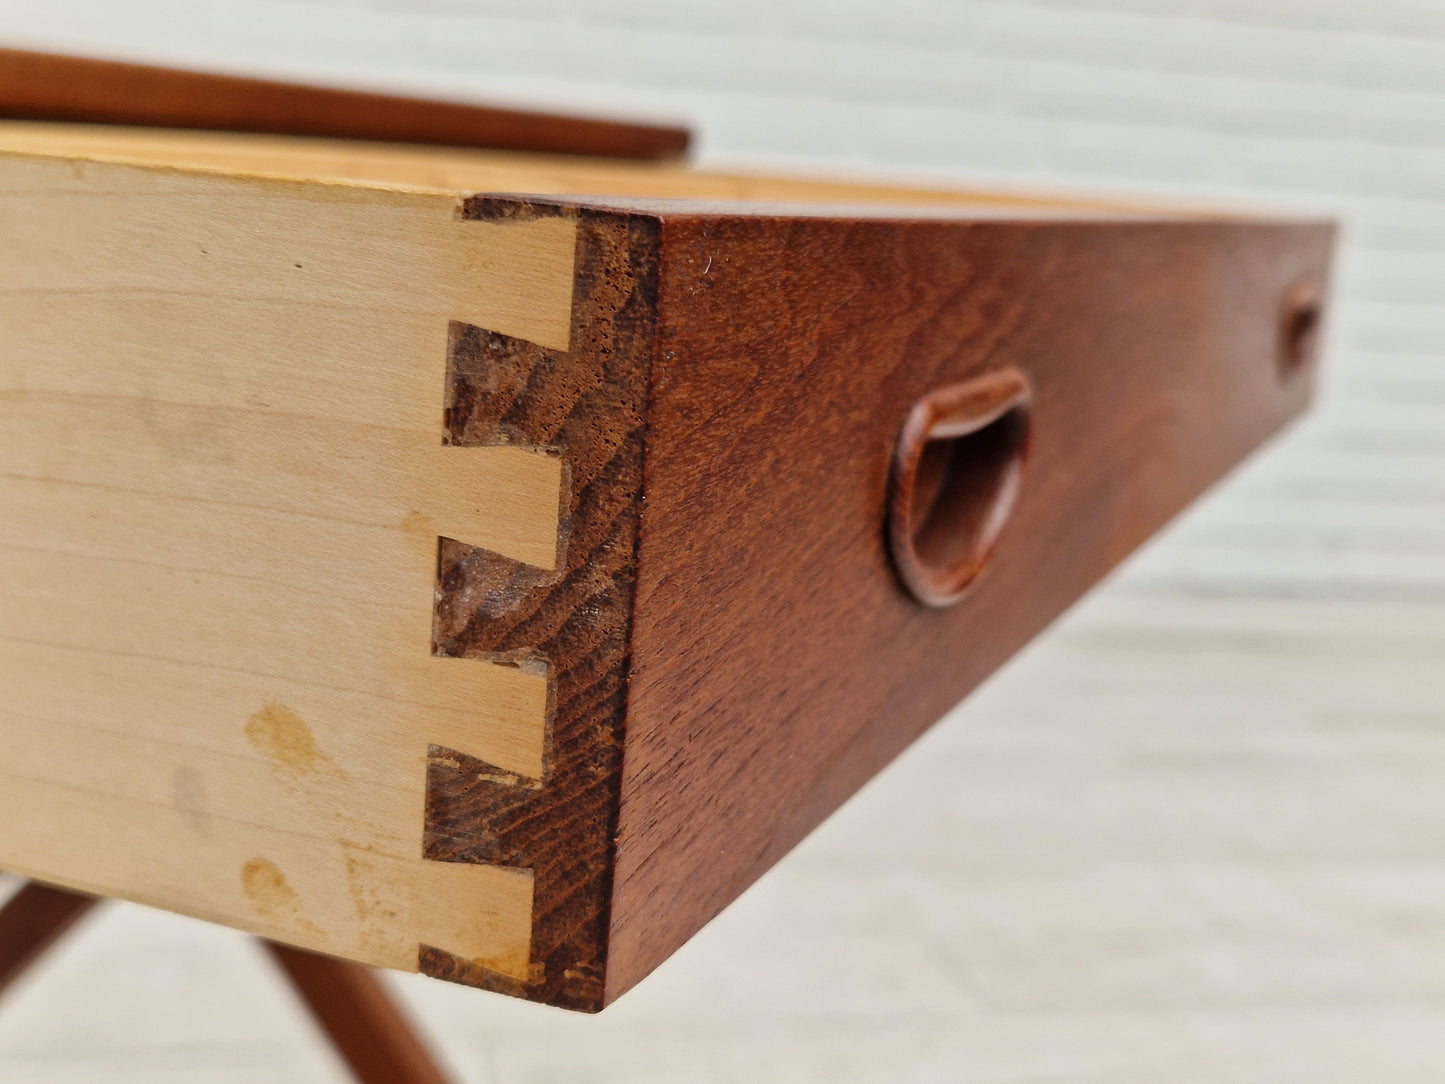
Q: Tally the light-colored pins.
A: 4